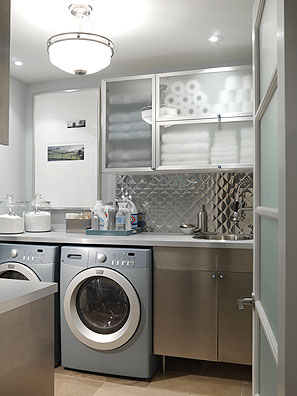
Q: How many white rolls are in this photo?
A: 15